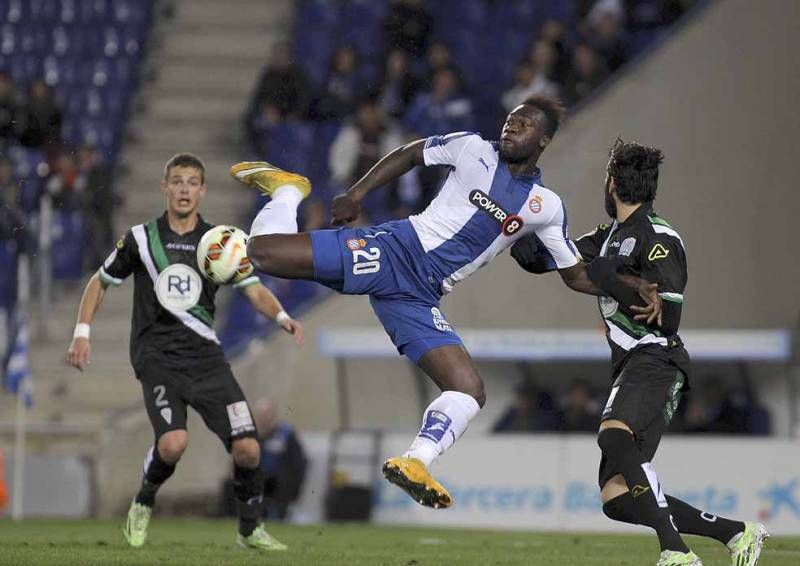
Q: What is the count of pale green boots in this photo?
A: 4